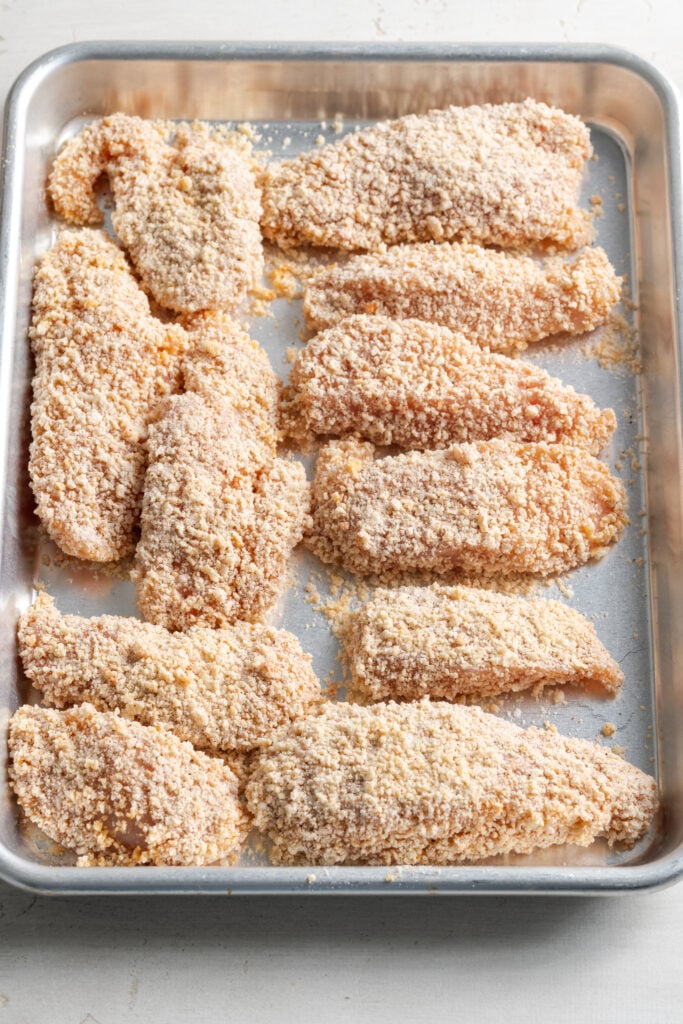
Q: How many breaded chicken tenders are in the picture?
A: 11